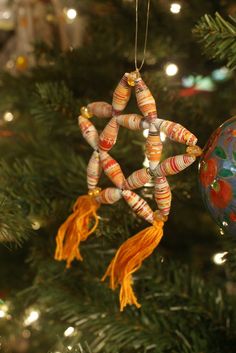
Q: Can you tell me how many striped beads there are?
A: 15